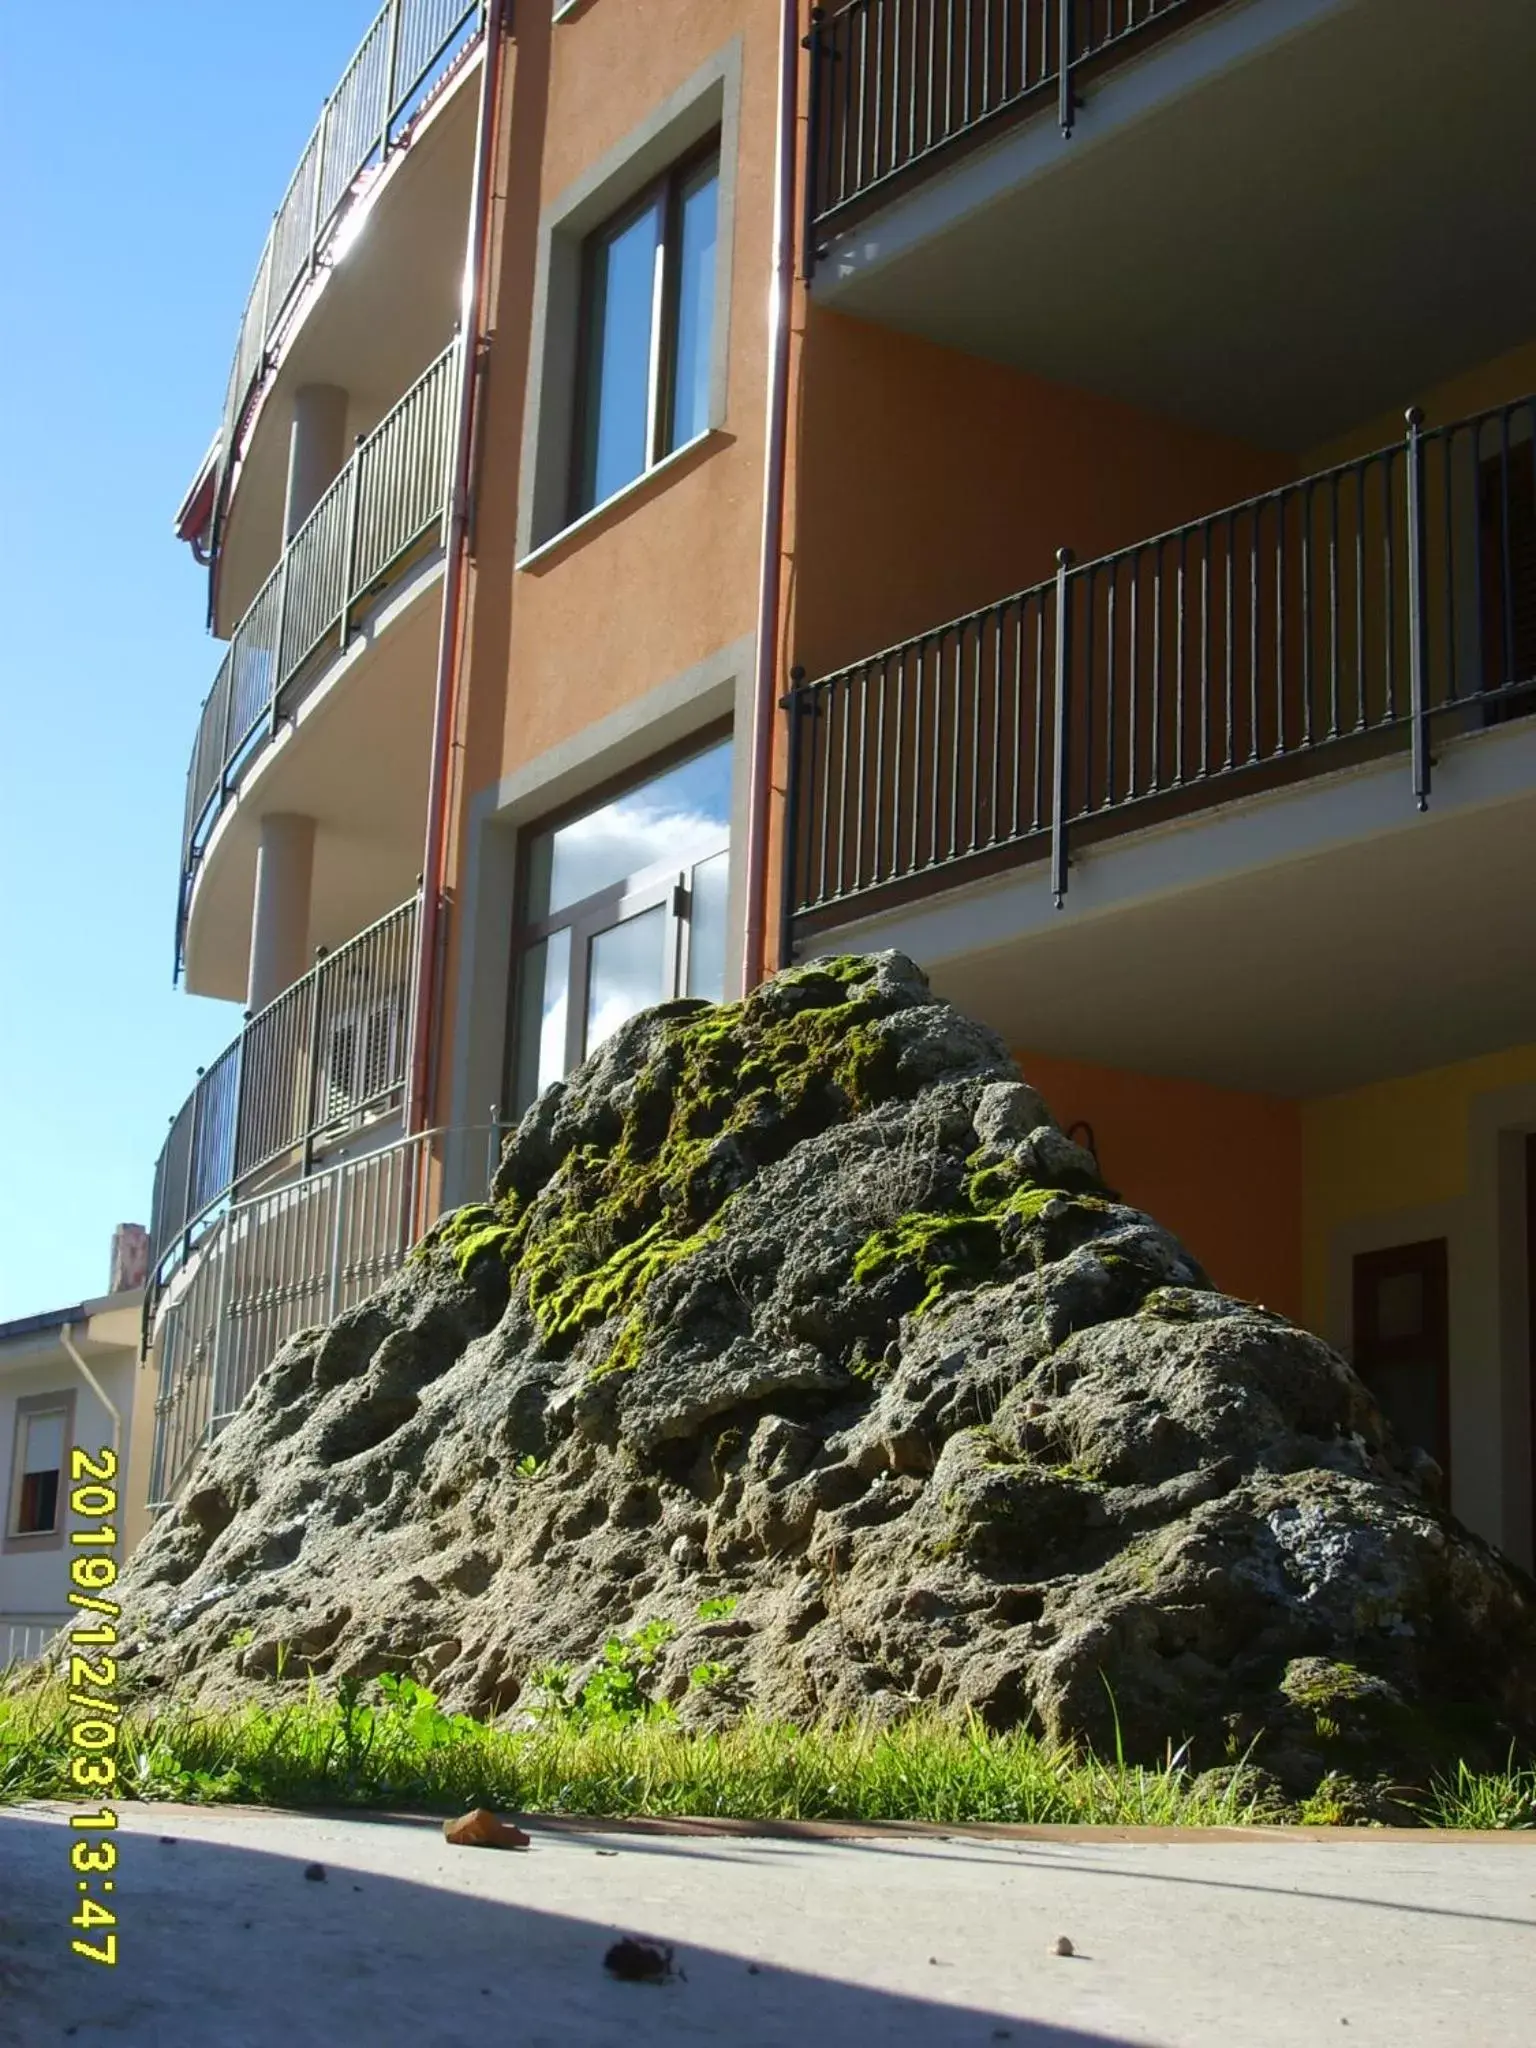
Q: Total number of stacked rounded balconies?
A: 3